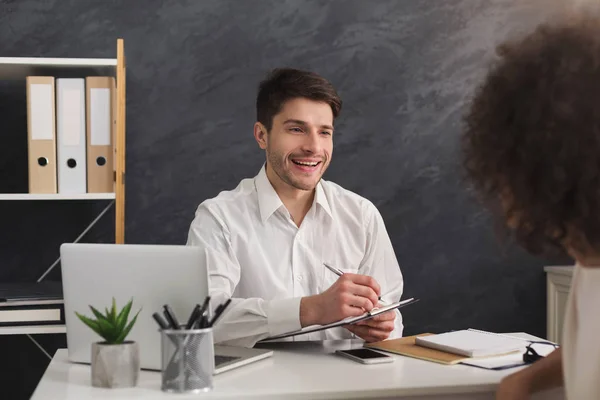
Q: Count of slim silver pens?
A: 1